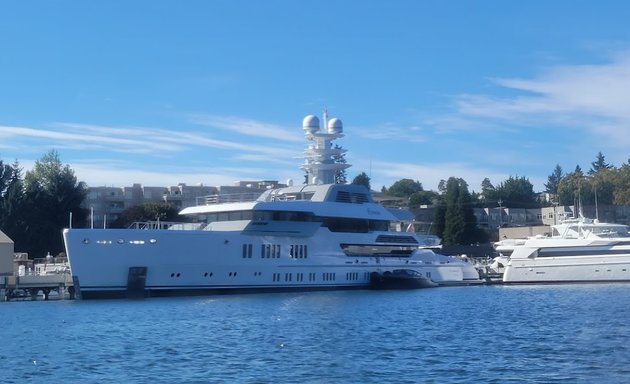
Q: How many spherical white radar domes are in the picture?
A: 2